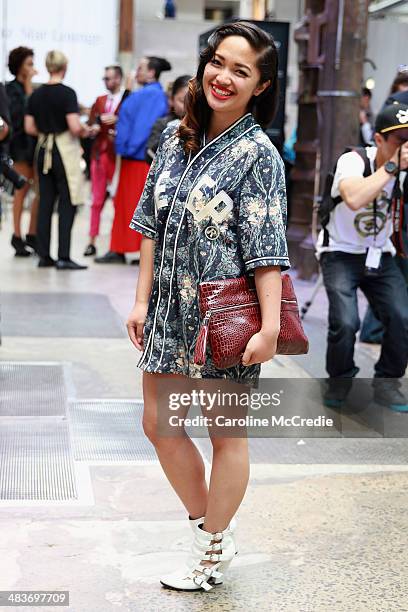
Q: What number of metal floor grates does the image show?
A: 3